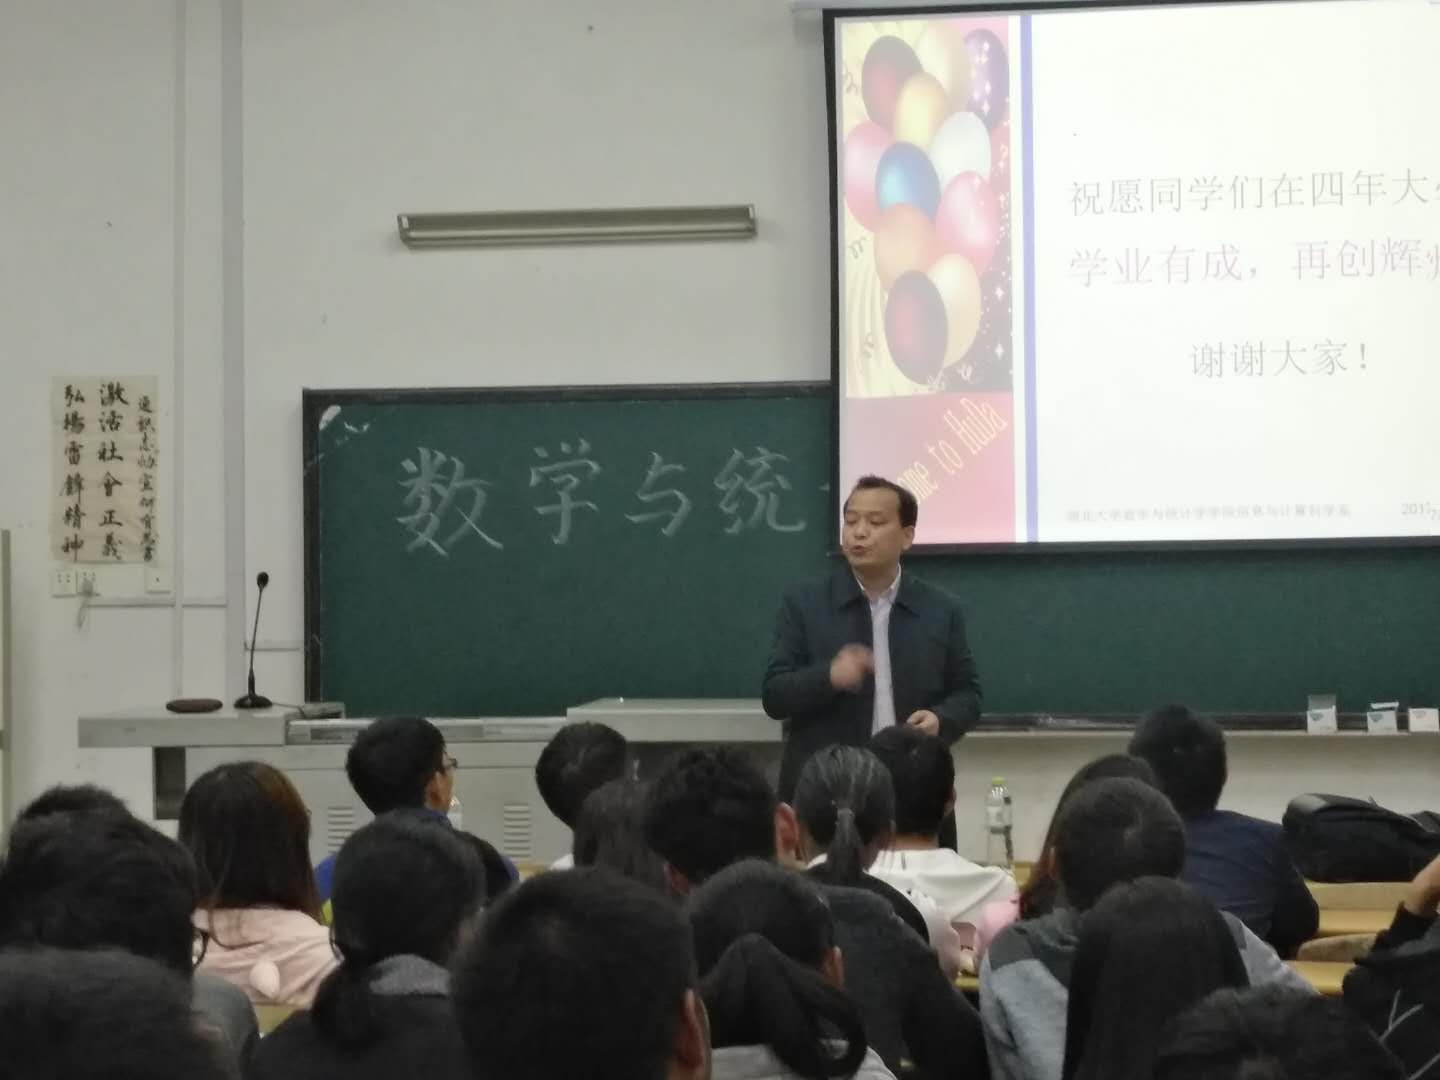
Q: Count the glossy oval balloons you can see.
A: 11